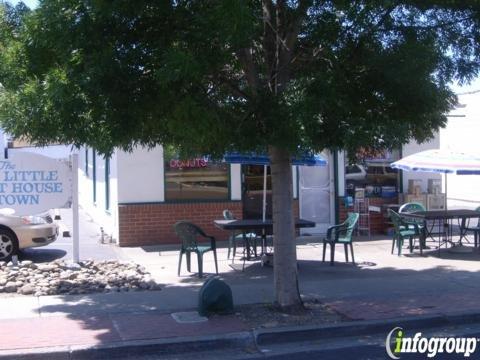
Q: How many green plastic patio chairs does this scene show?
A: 6